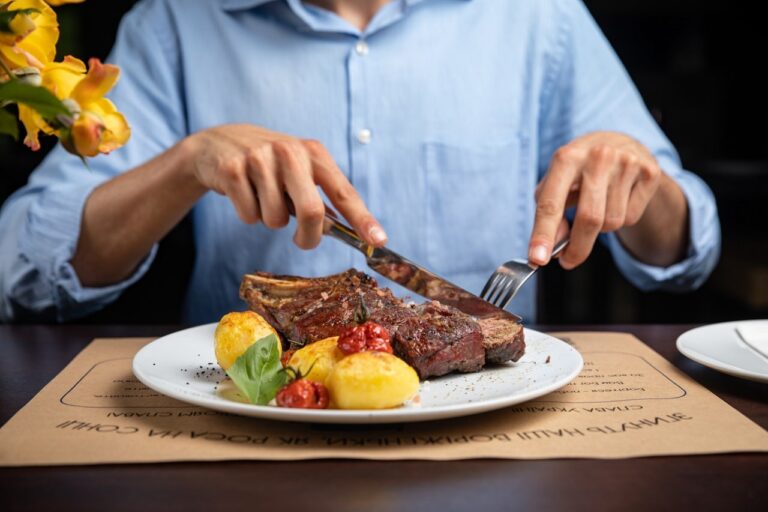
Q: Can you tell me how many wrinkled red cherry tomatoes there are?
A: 2